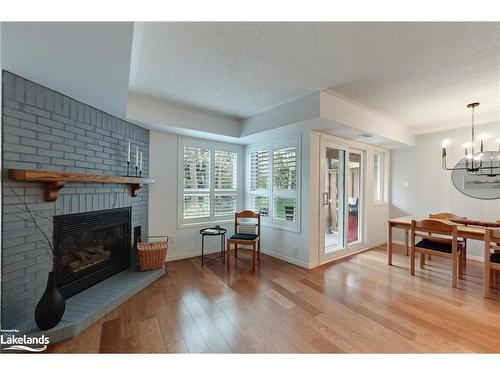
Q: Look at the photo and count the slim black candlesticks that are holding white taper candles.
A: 3